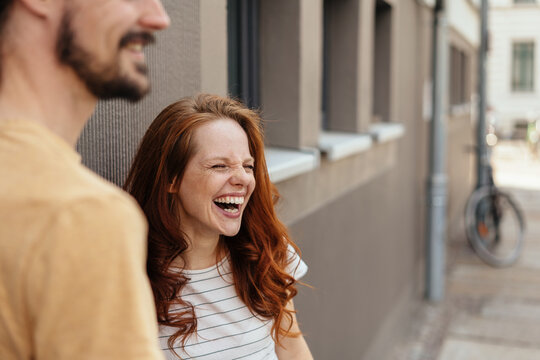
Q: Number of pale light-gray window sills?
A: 3